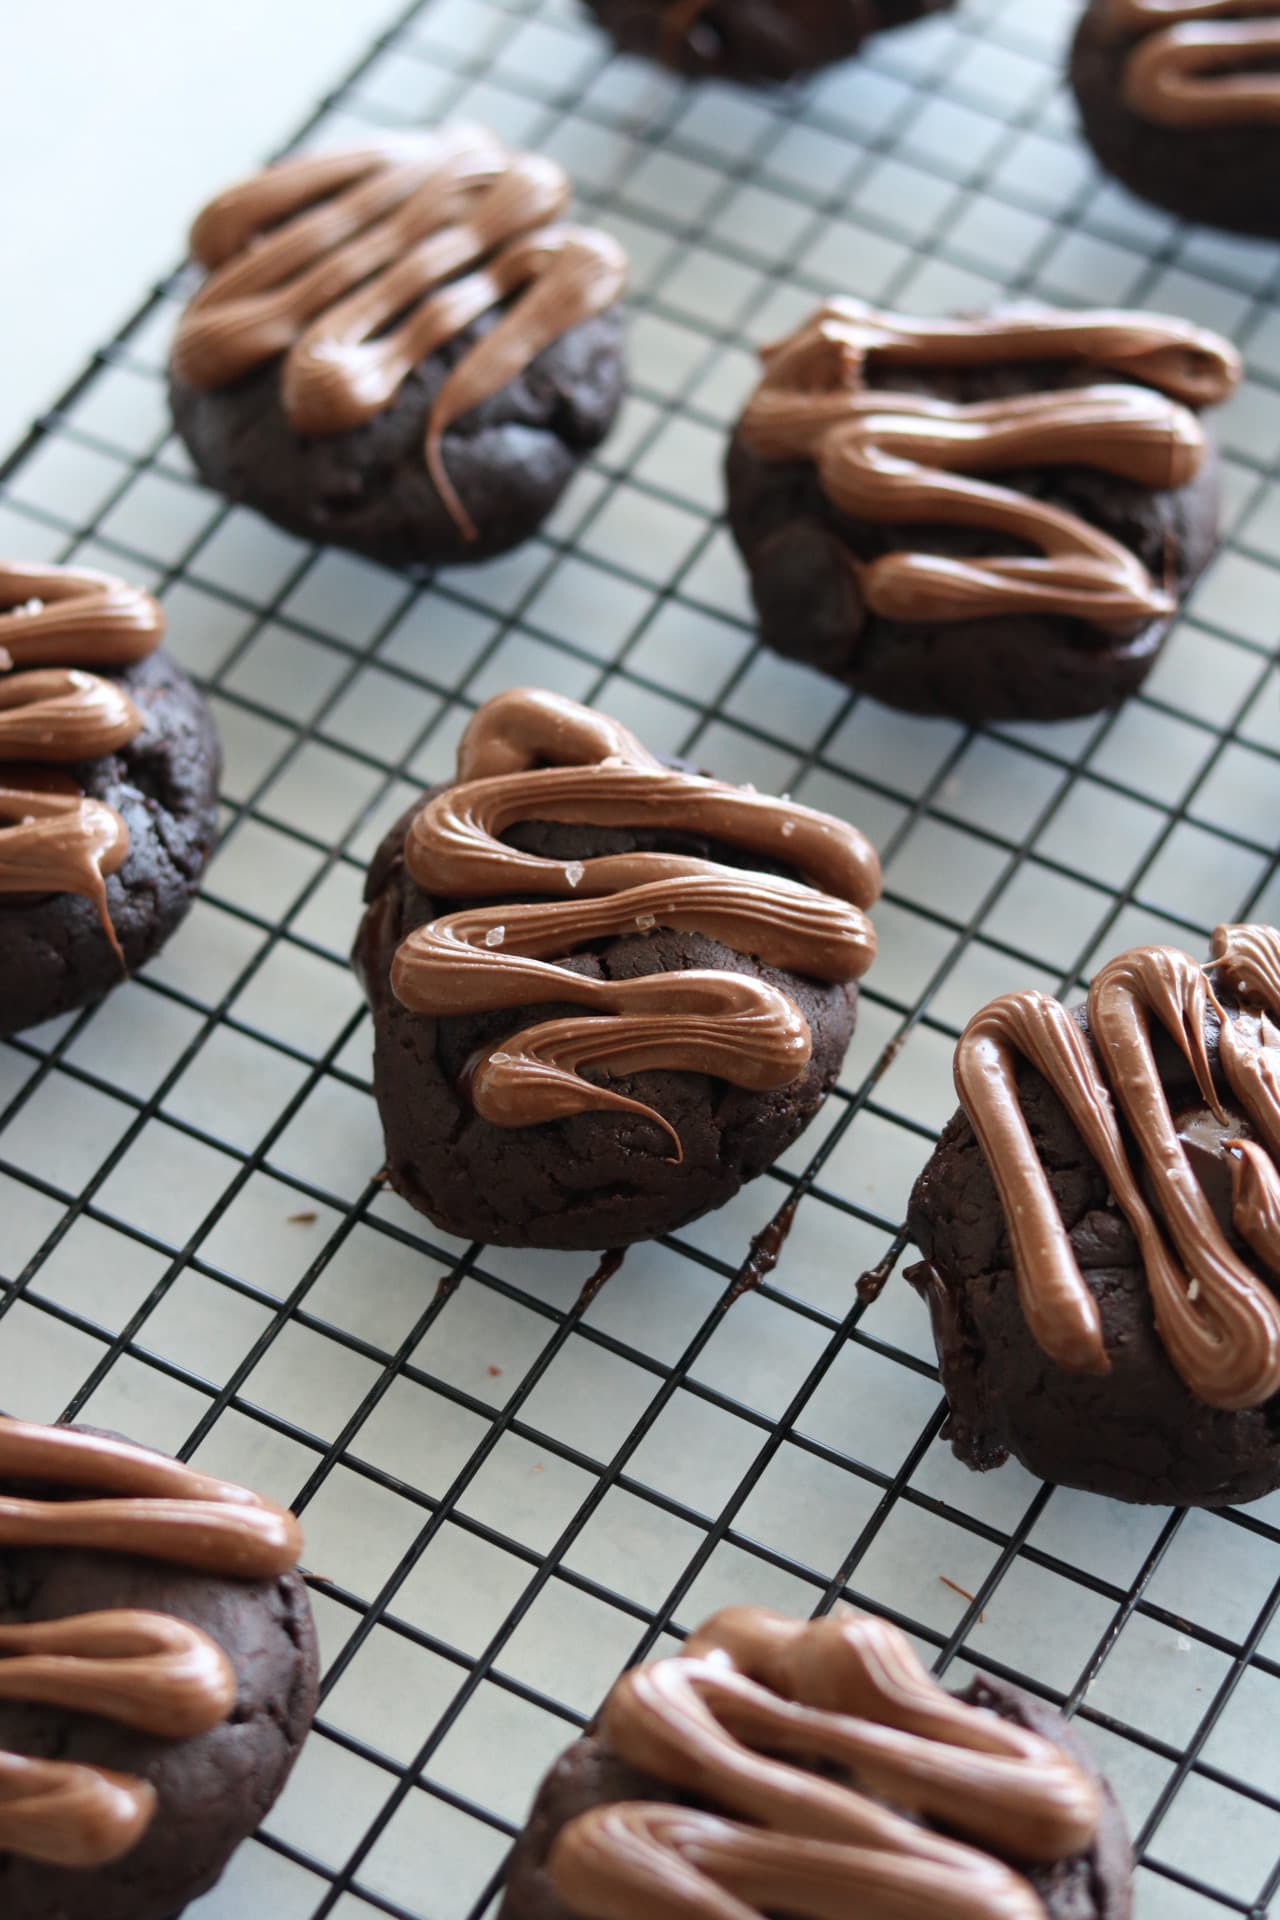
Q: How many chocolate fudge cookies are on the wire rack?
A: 9